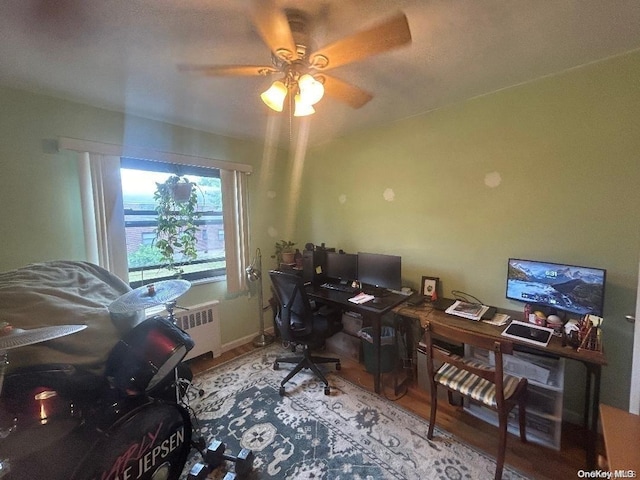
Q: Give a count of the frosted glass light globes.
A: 3